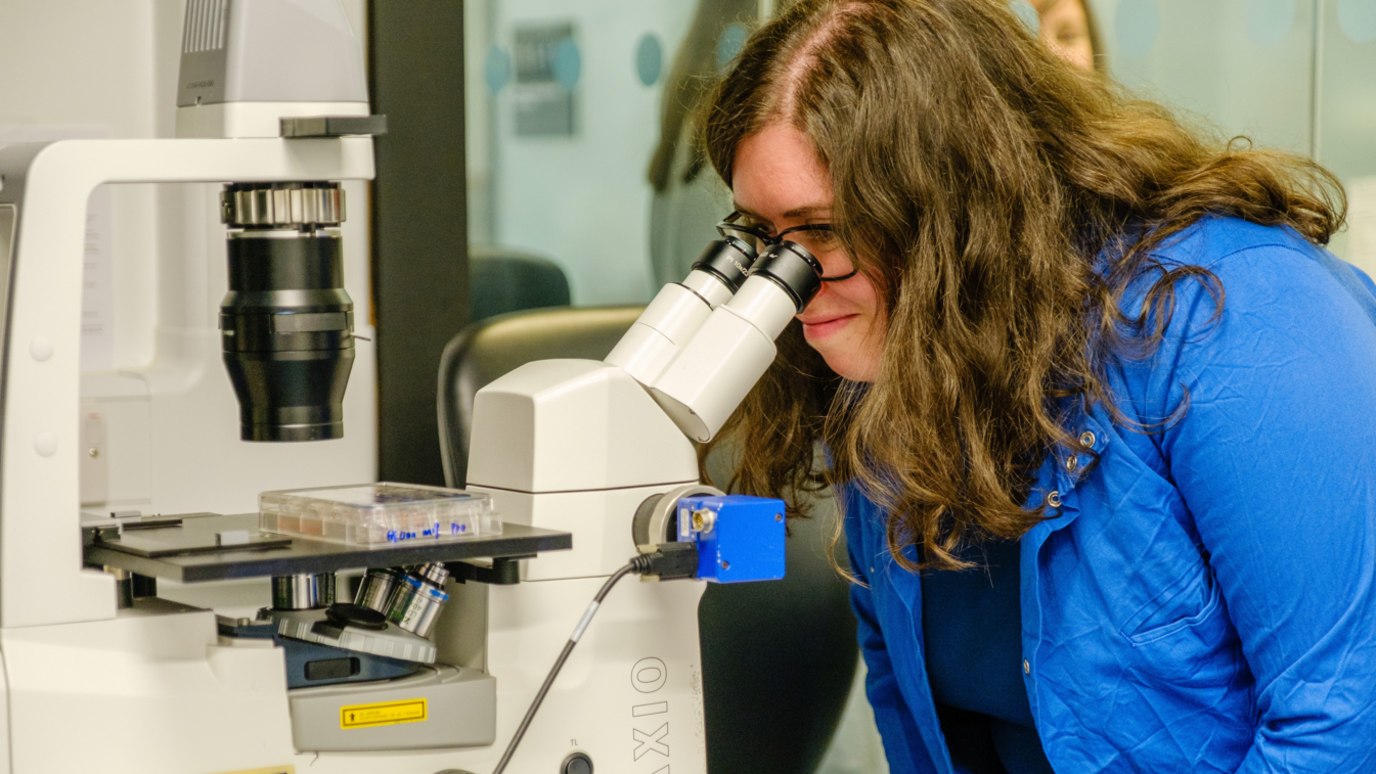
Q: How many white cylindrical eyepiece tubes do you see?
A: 2